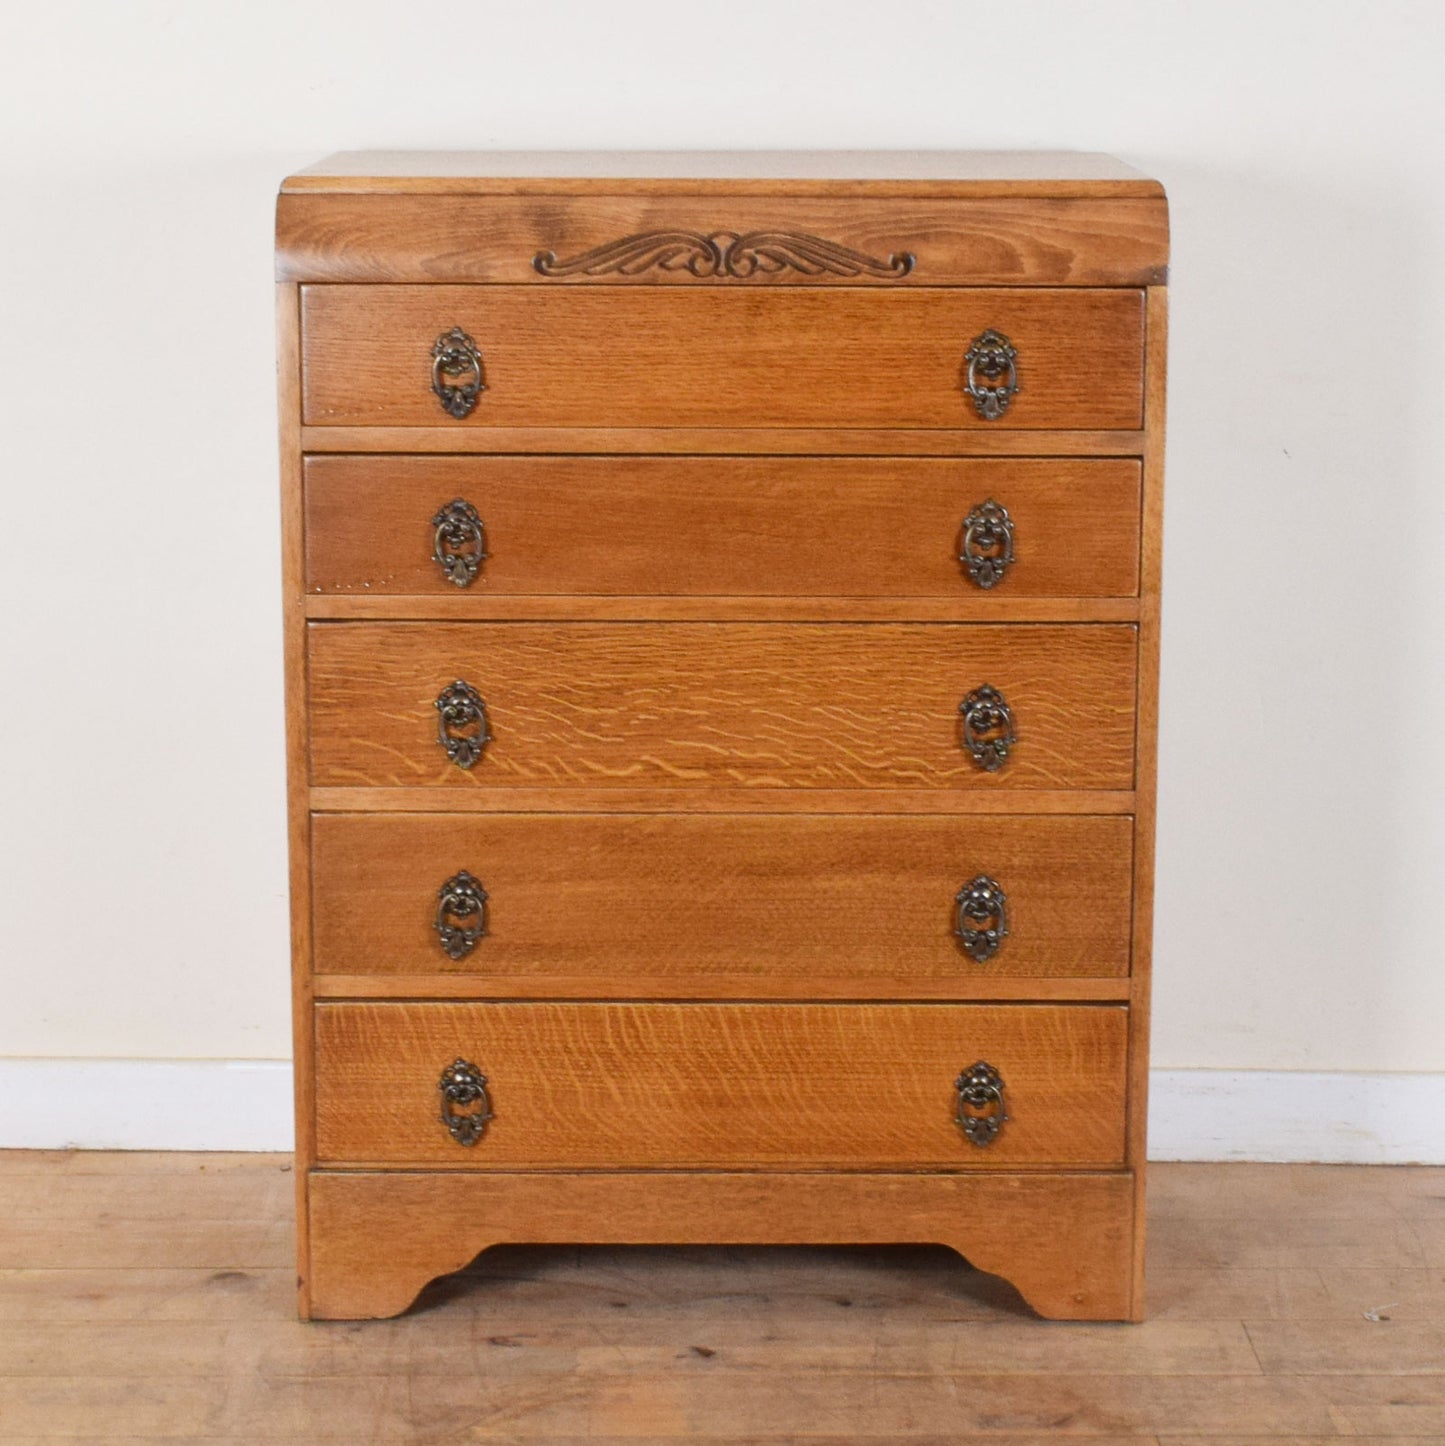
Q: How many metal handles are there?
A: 10